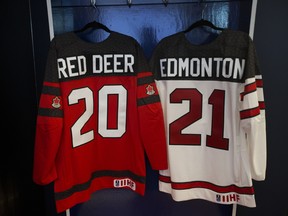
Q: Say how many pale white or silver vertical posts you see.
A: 2